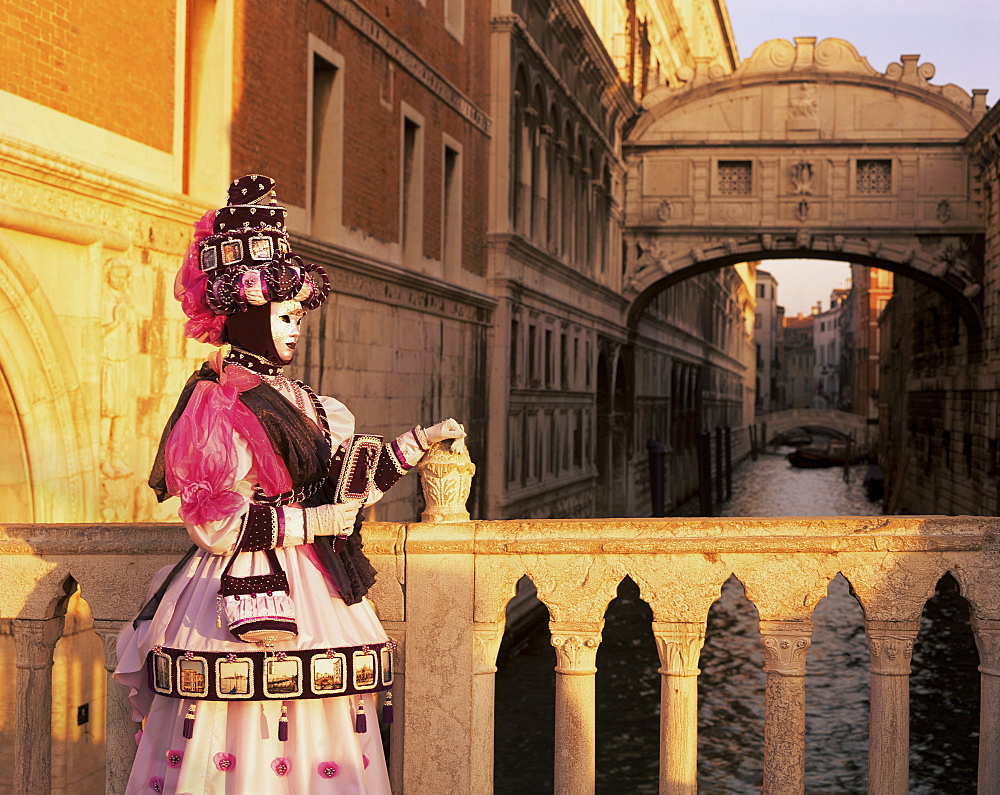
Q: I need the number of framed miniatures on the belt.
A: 7